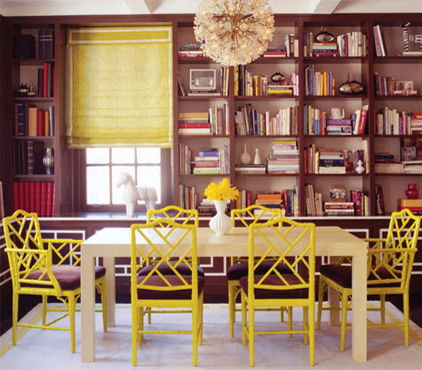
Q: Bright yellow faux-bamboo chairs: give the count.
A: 6